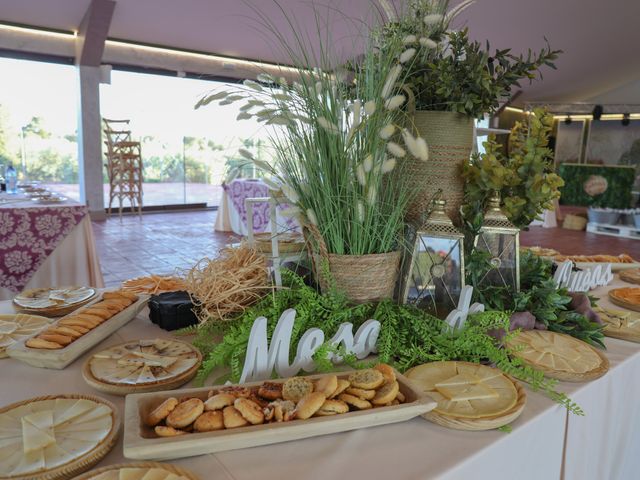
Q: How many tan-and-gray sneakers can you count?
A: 0